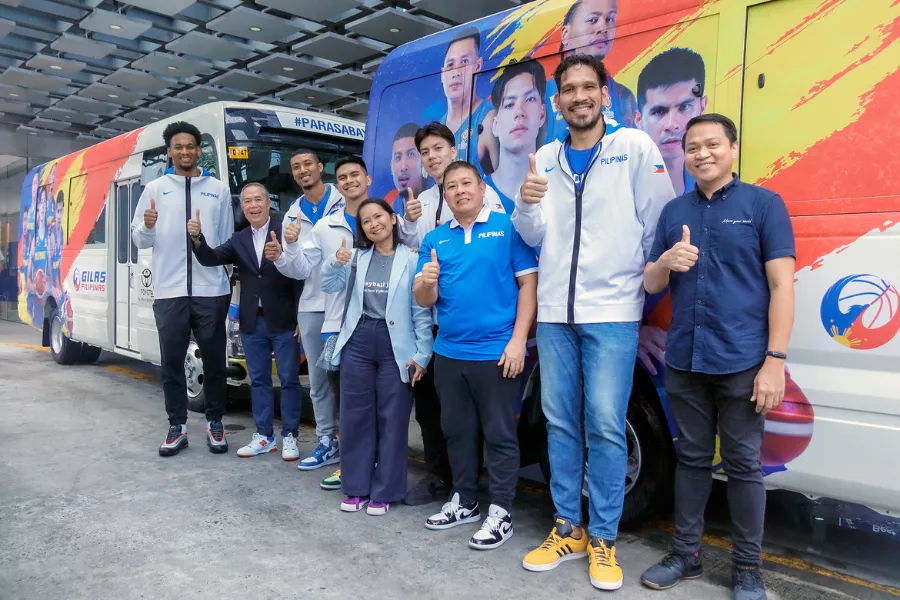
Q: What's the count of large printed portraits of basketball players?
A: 5